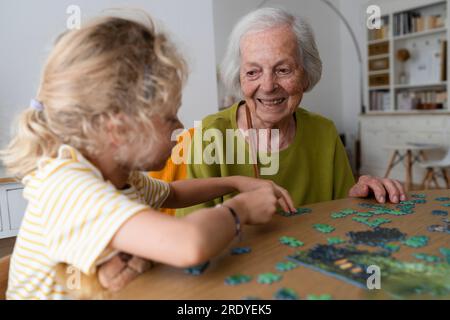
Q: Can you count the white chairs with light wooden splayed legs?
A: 1